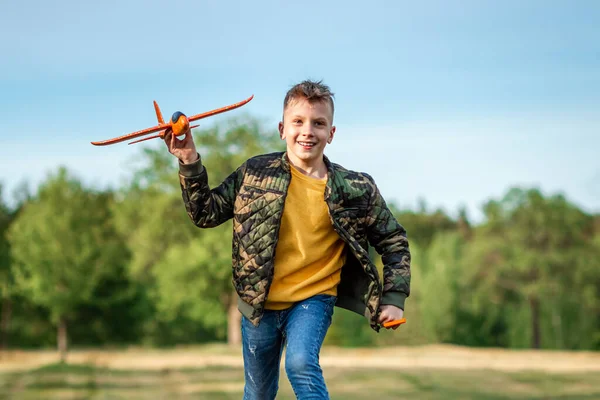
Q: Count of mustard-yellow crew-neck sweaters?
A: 1